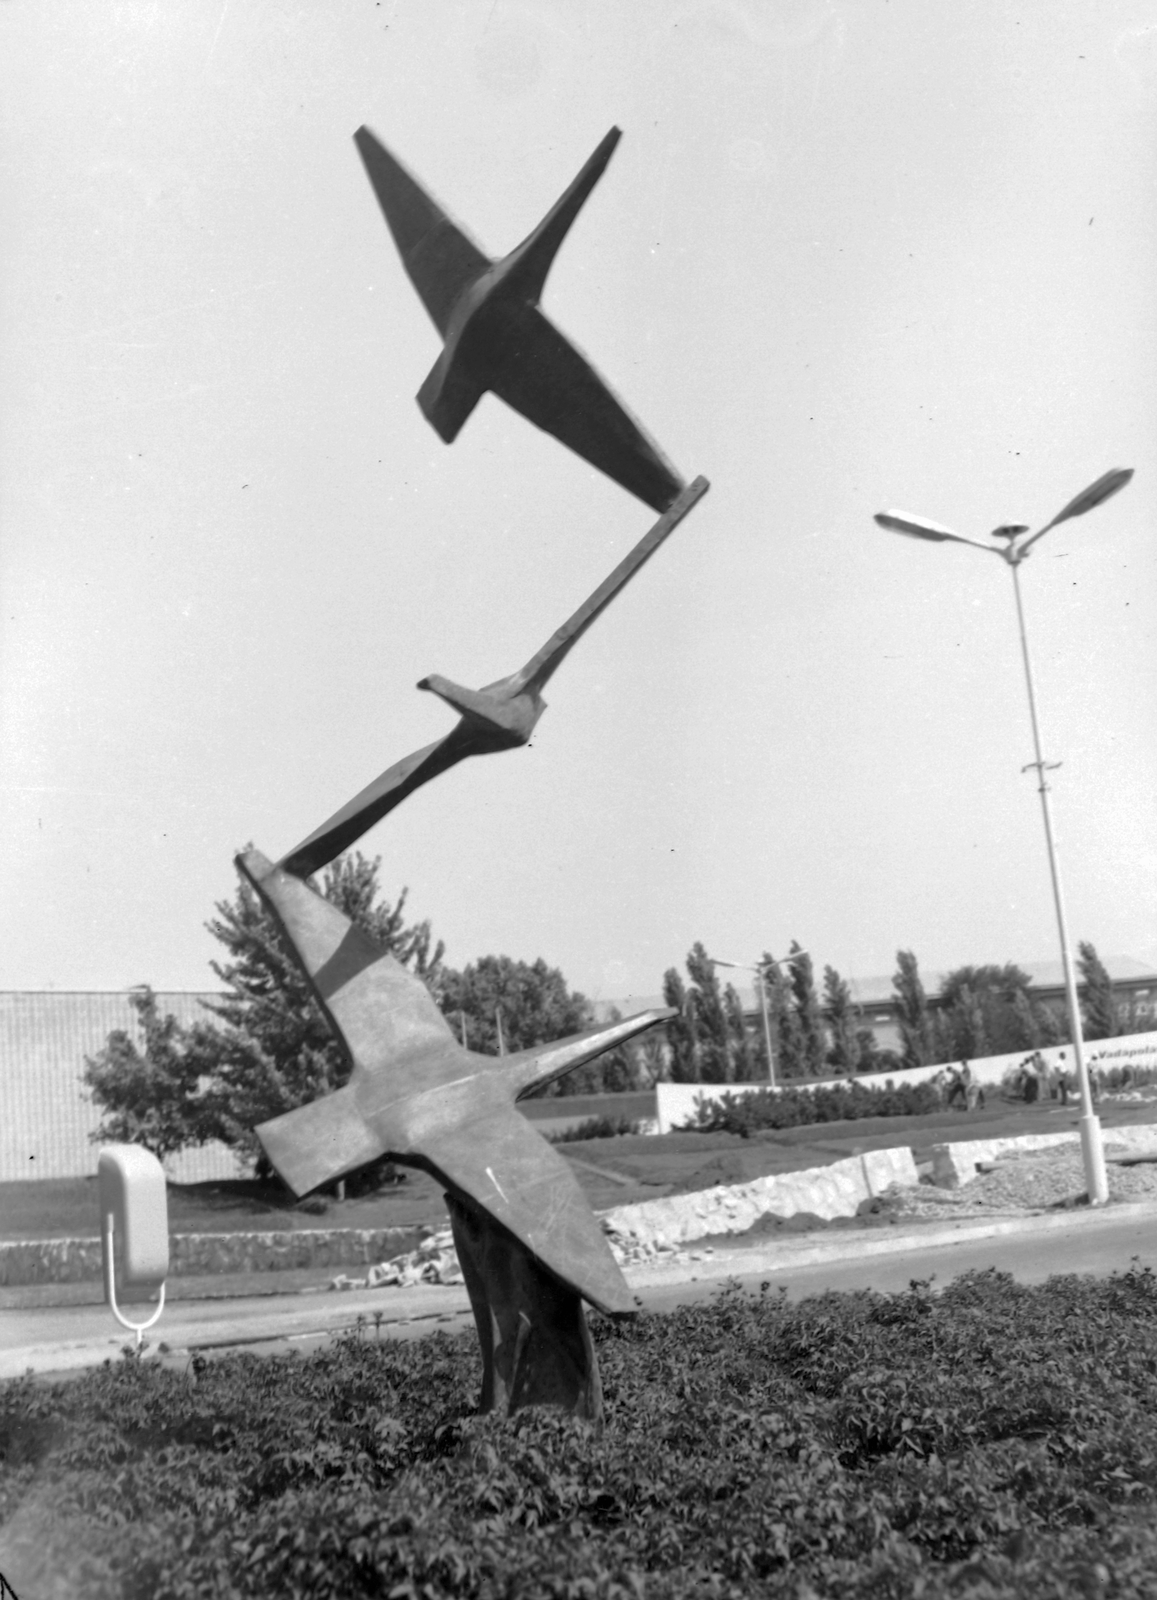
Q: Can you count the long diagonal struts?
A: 2